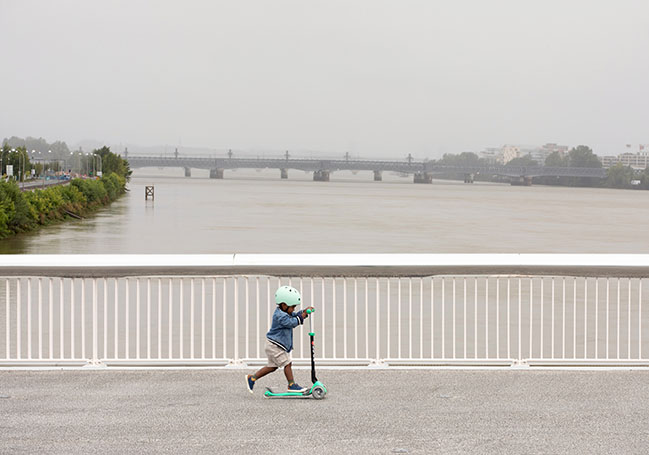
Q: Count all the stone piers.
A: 8